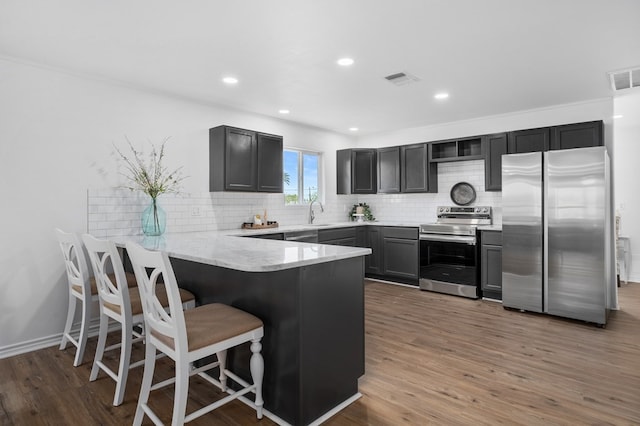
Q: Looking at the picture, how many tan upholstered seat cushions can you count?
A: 3